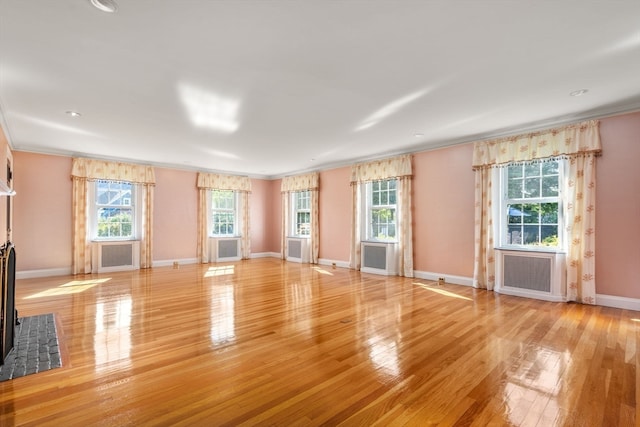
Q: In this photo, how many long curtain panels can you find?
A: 10